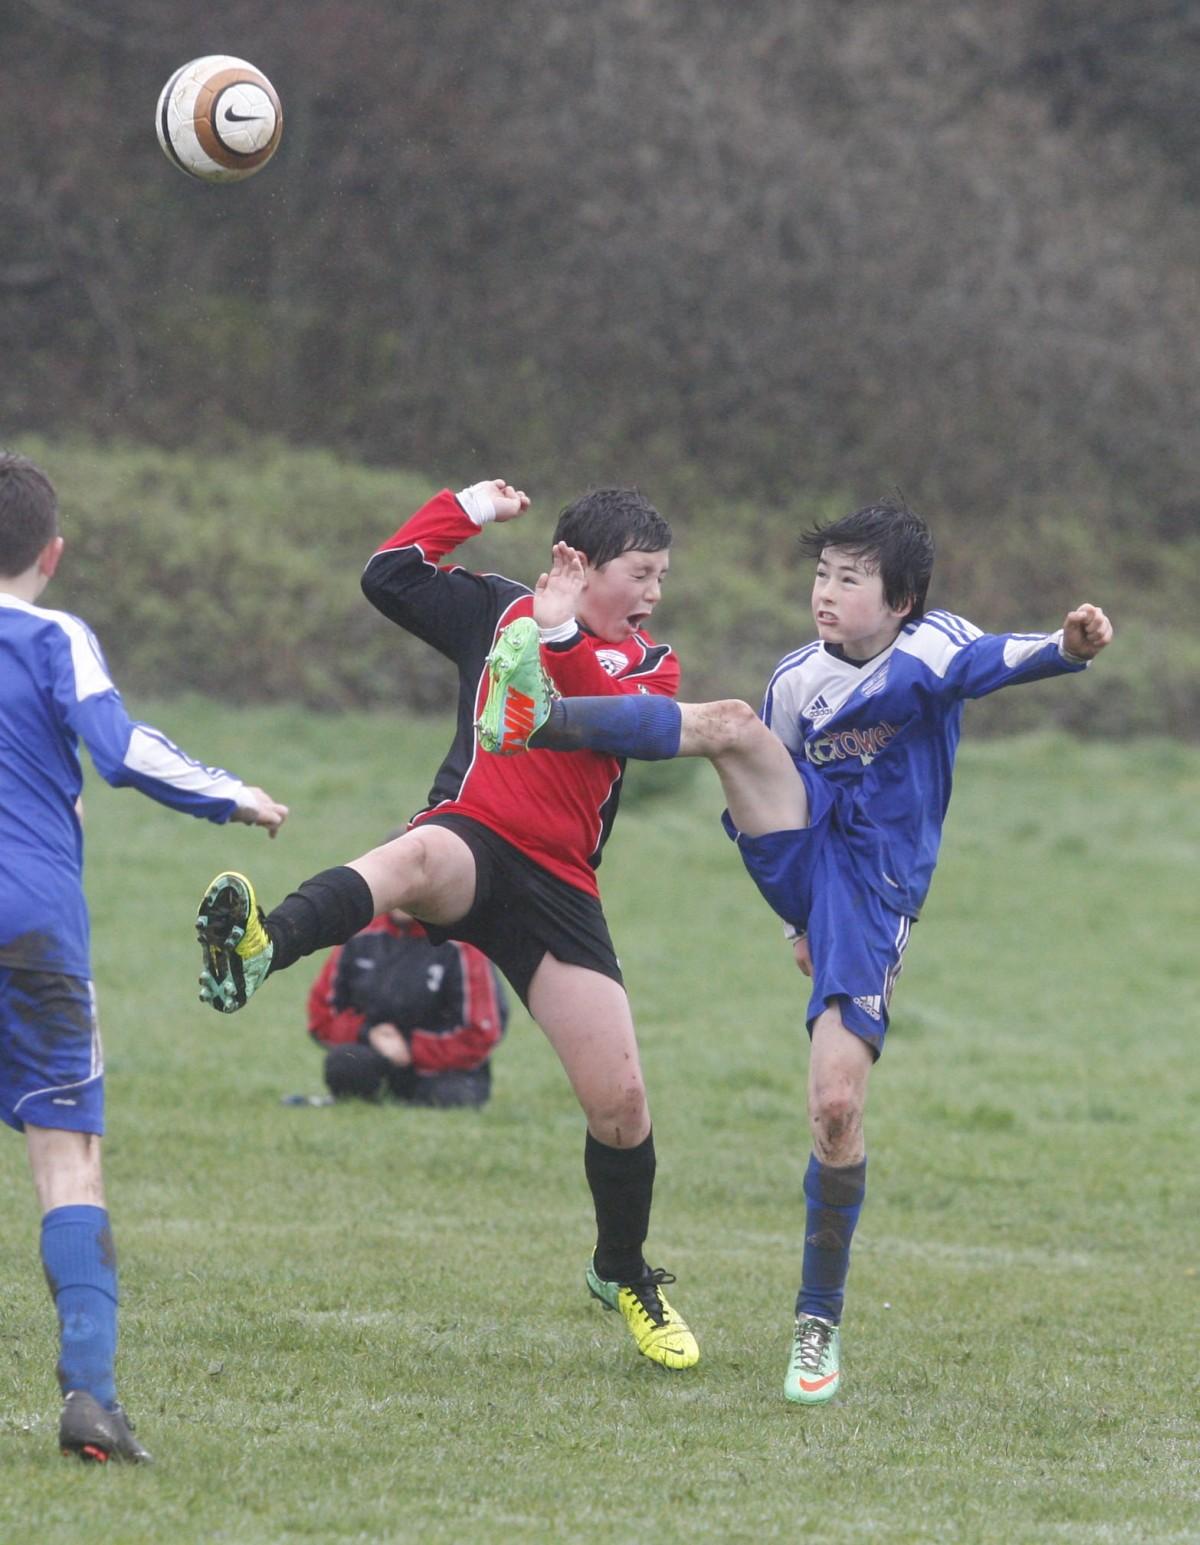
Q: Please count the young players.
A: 3